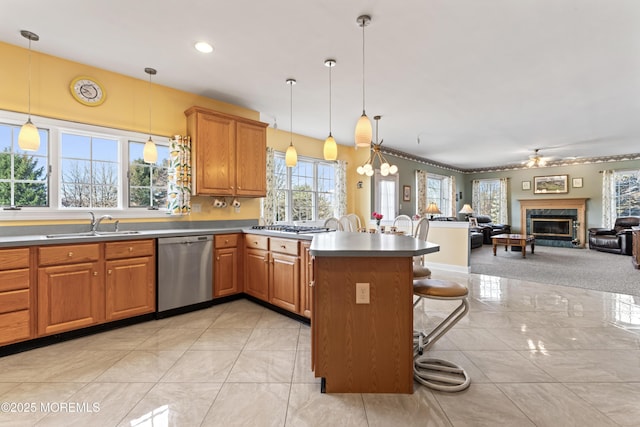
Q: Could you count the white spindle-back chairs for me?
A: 5